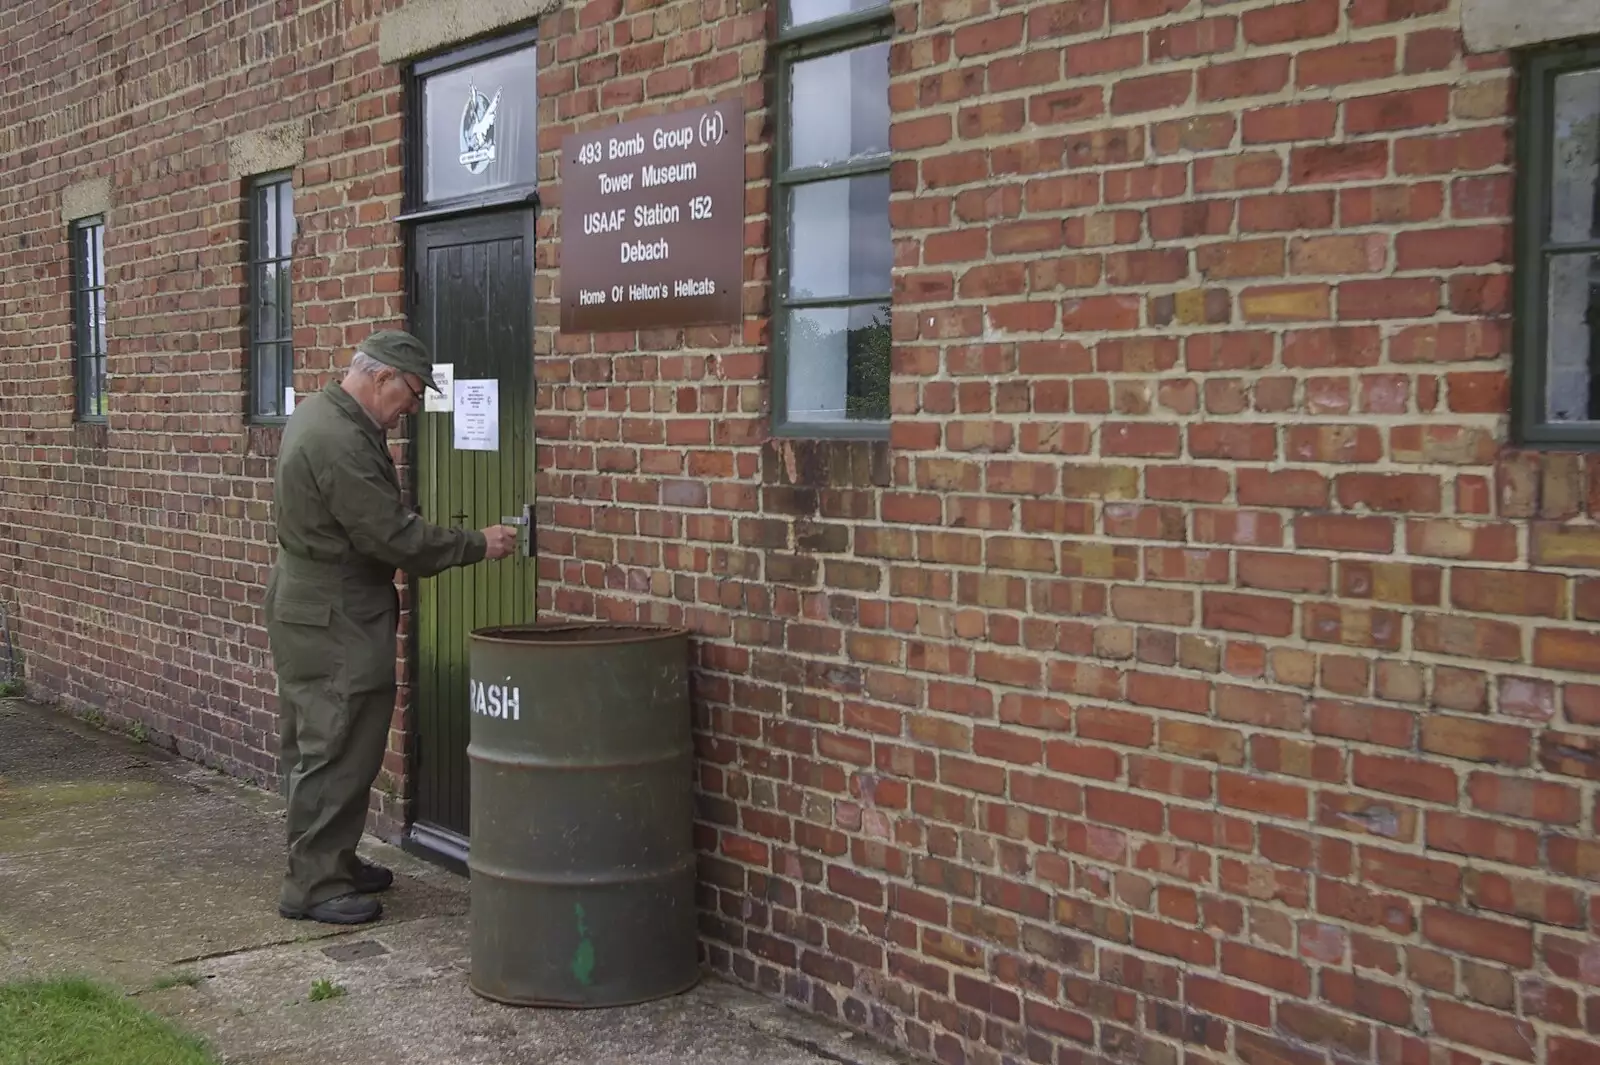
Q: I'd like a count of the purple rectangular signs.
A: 1